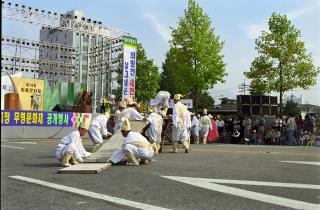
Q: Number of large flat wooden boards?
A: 2